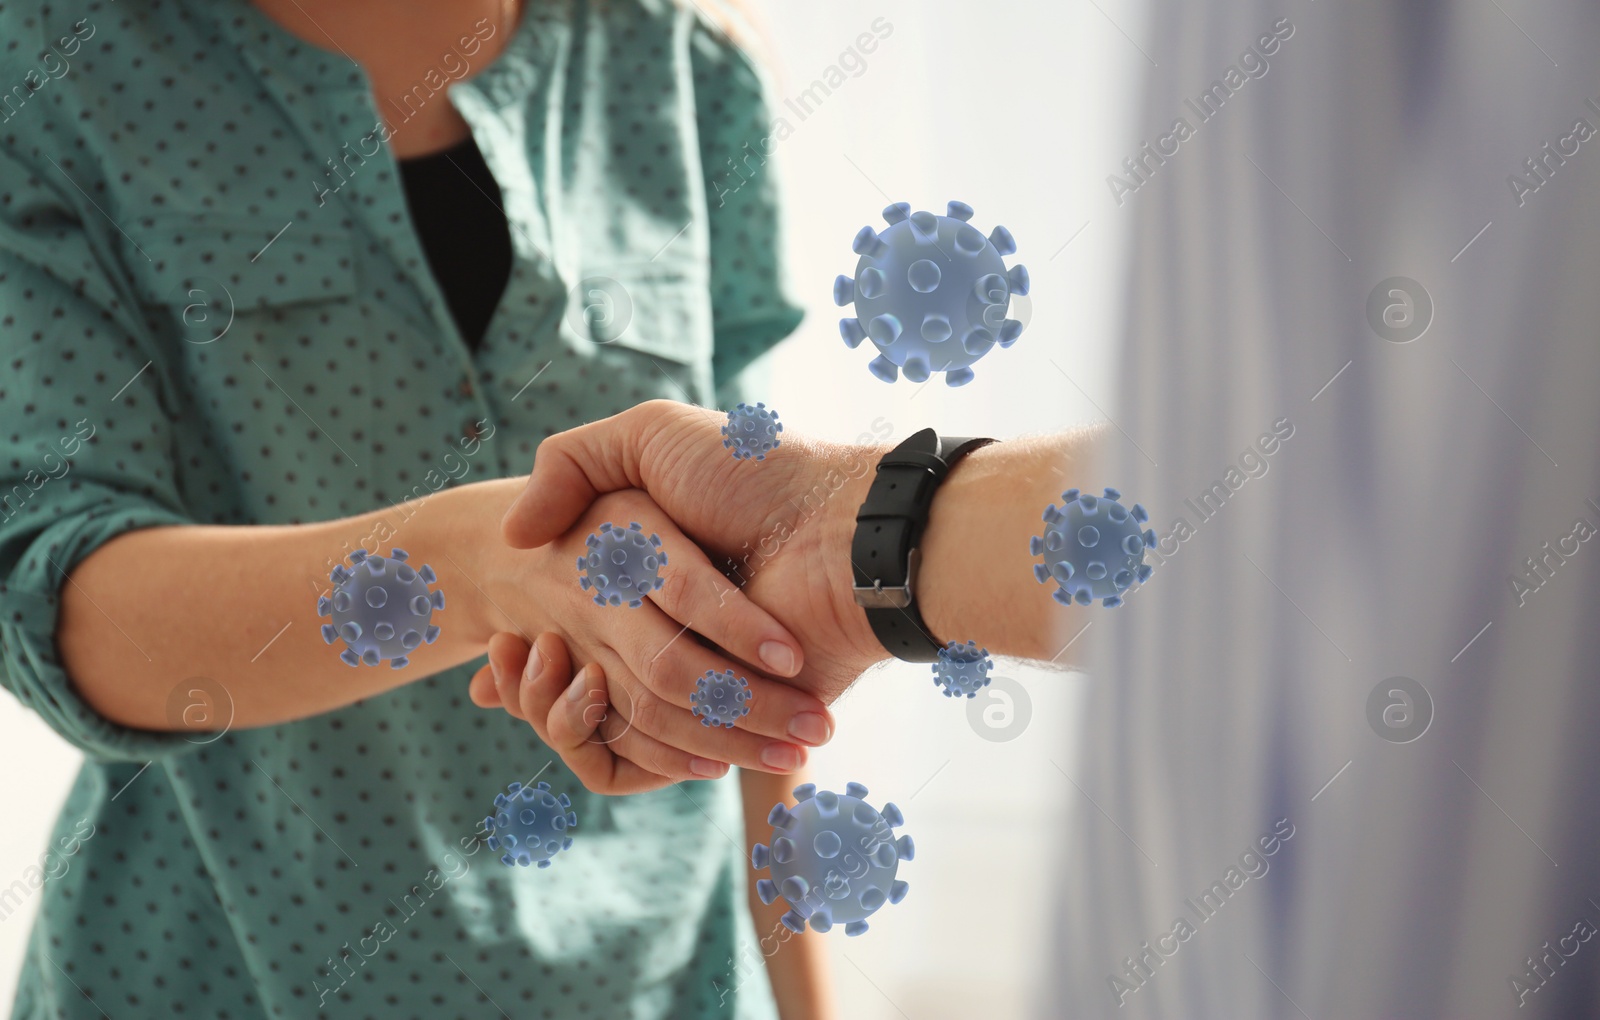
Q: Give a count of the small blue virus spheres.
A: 9